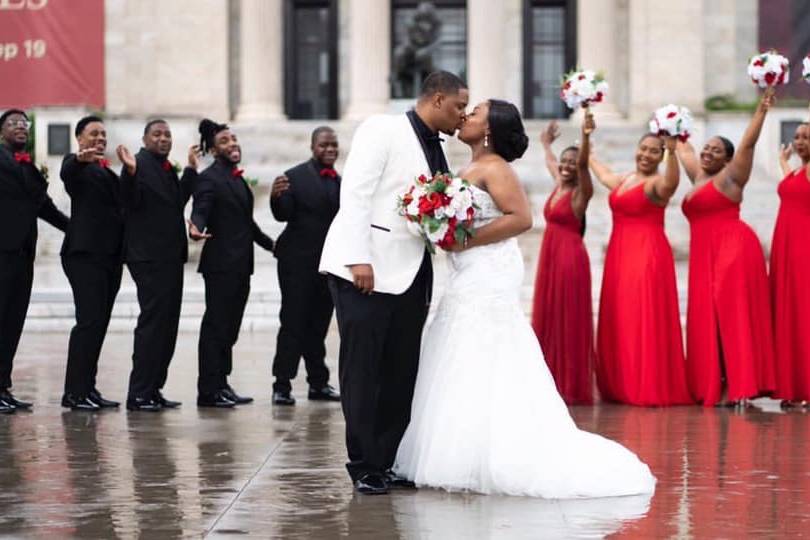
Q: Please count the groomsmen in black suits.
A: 5